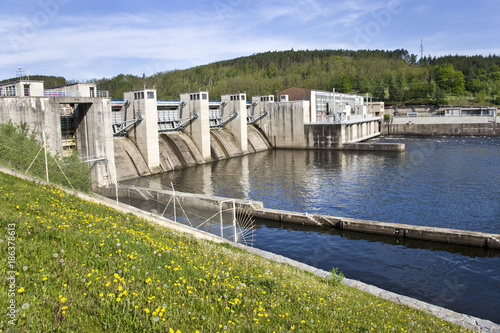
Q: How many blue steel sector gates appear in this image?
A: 4